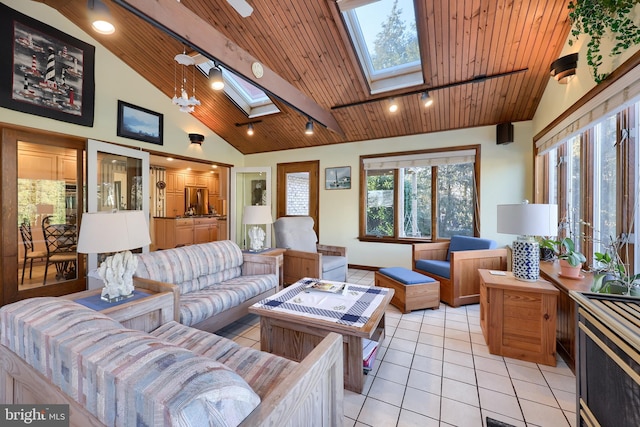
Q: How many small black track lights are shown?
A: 6